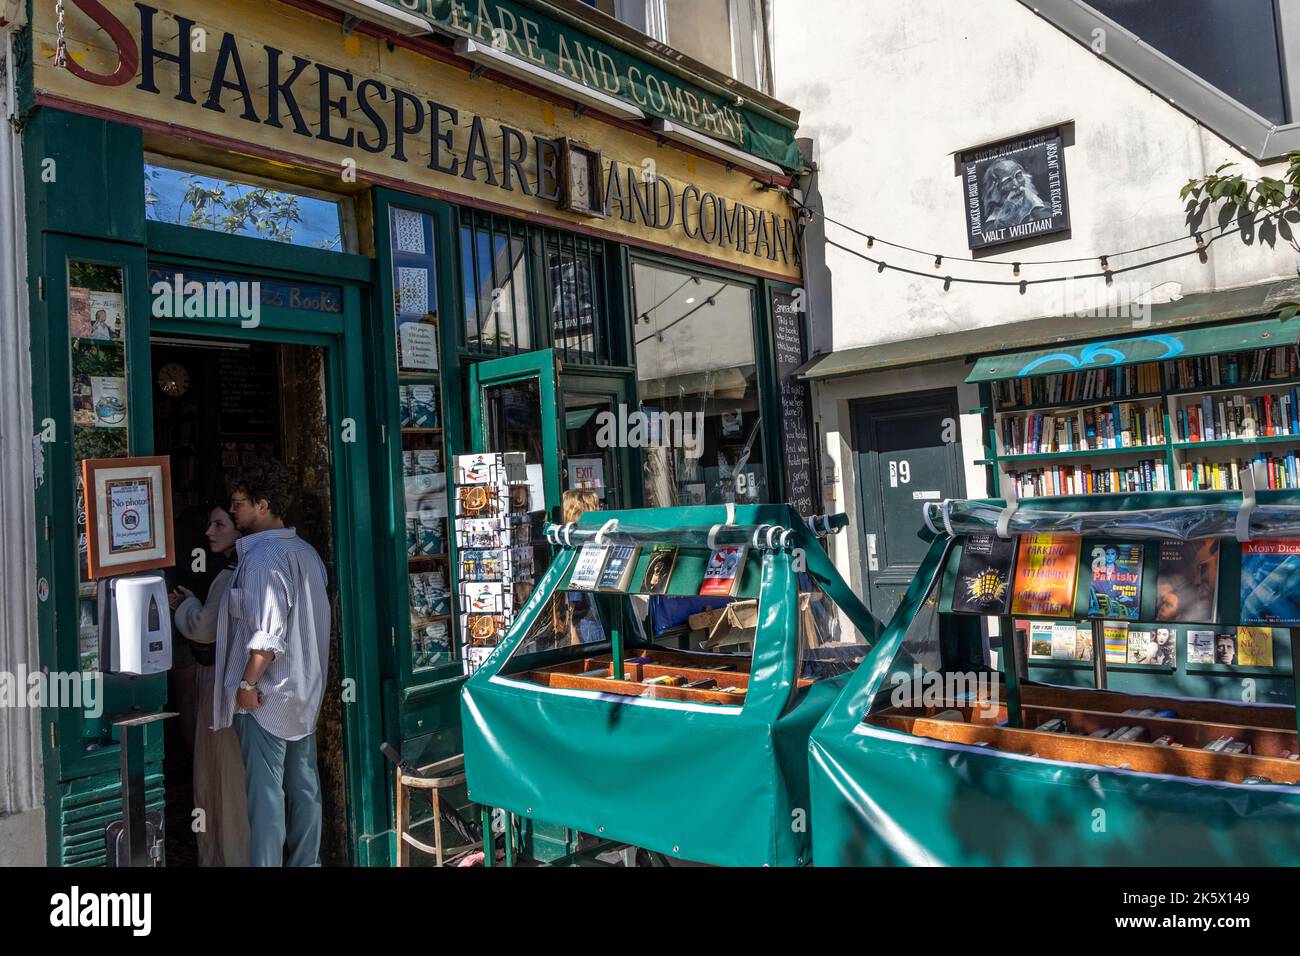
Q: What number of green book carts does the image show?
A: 2